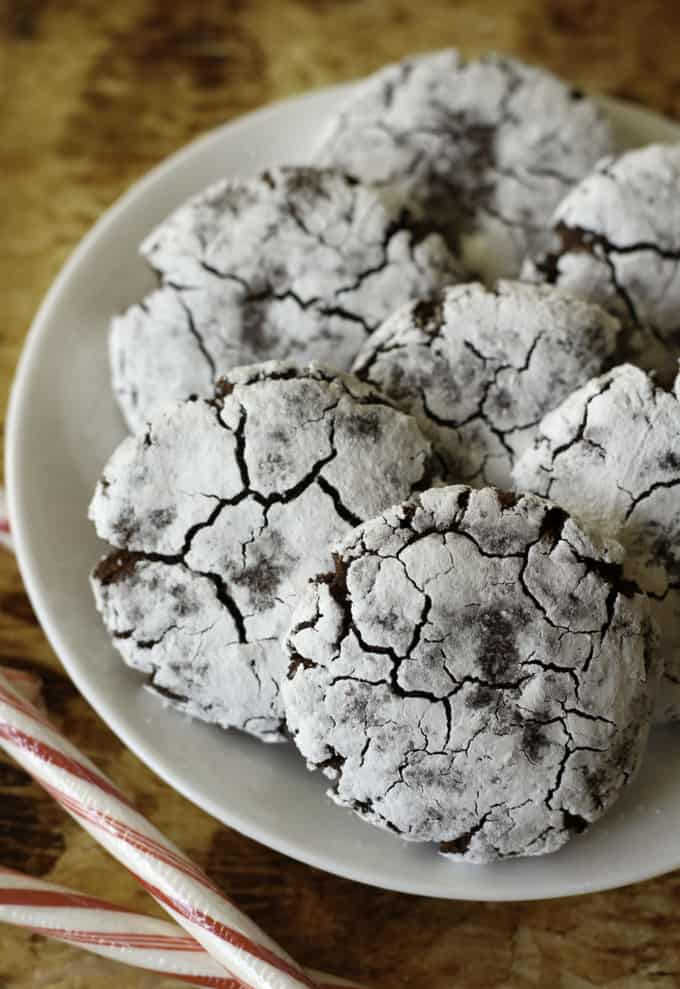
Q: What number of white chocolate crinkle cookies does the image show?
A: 7